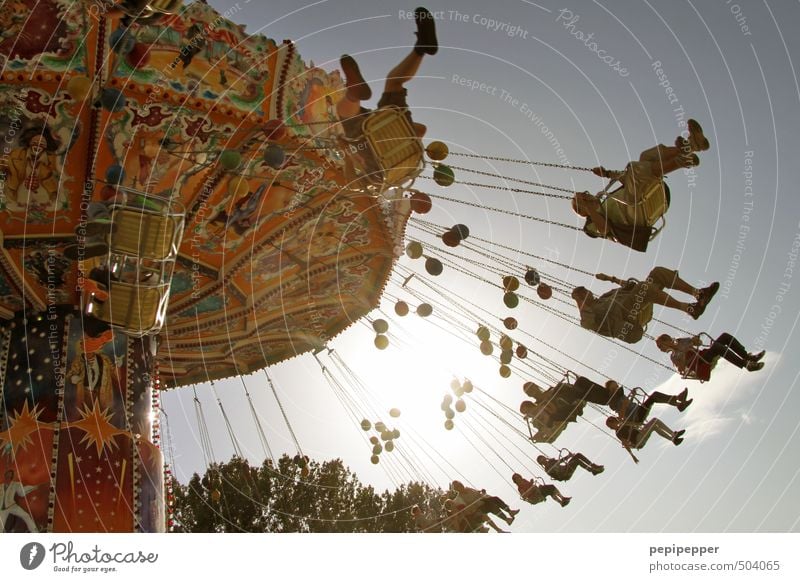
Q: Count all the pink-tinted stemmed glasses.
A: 0